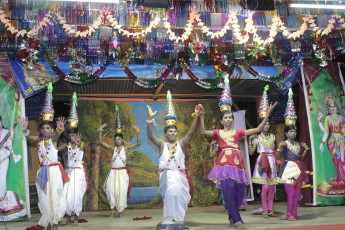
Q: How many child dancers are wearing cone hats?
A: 7